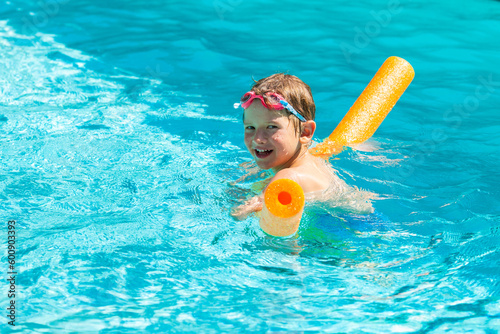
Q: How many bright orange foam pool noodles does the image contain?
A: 1